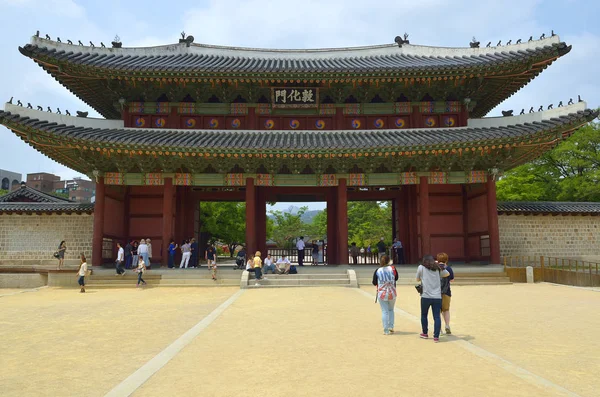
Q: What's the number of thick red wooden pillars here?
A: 6